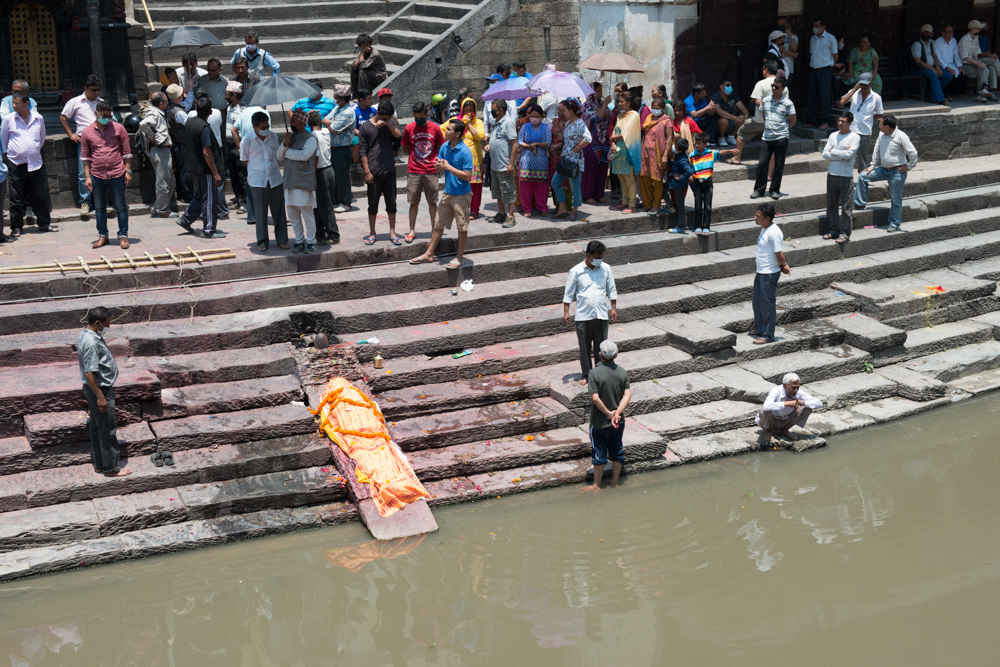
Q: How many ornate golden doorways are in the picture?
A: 1